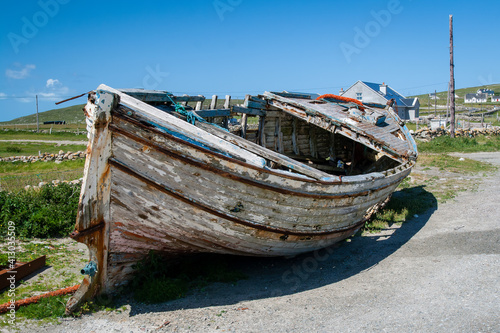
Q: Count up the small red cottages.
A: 0